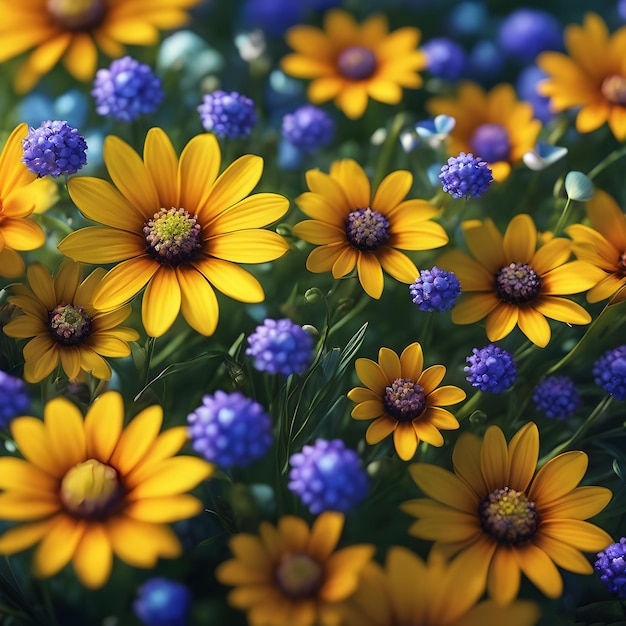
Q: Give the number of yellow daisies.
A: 15